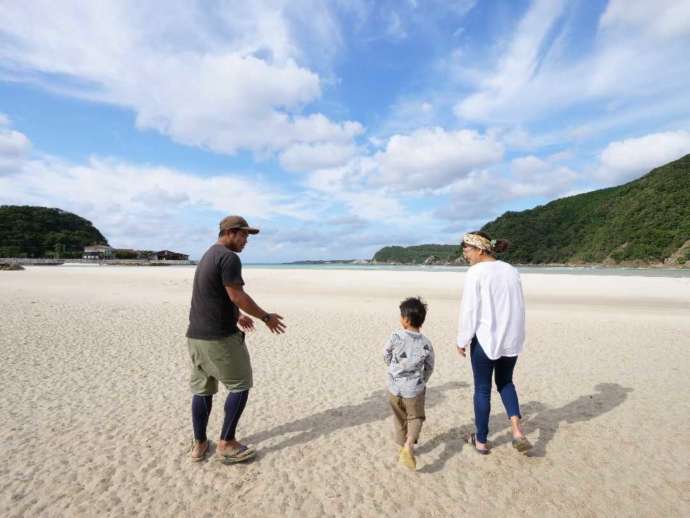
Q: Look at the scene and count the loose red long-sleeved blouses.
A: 0